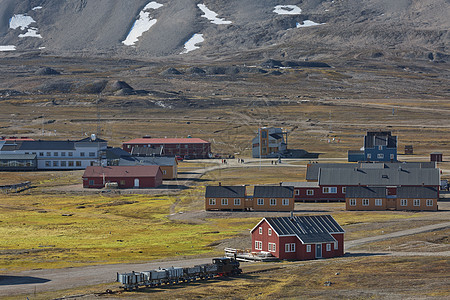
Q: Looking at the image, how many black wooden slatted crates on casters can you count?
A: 0